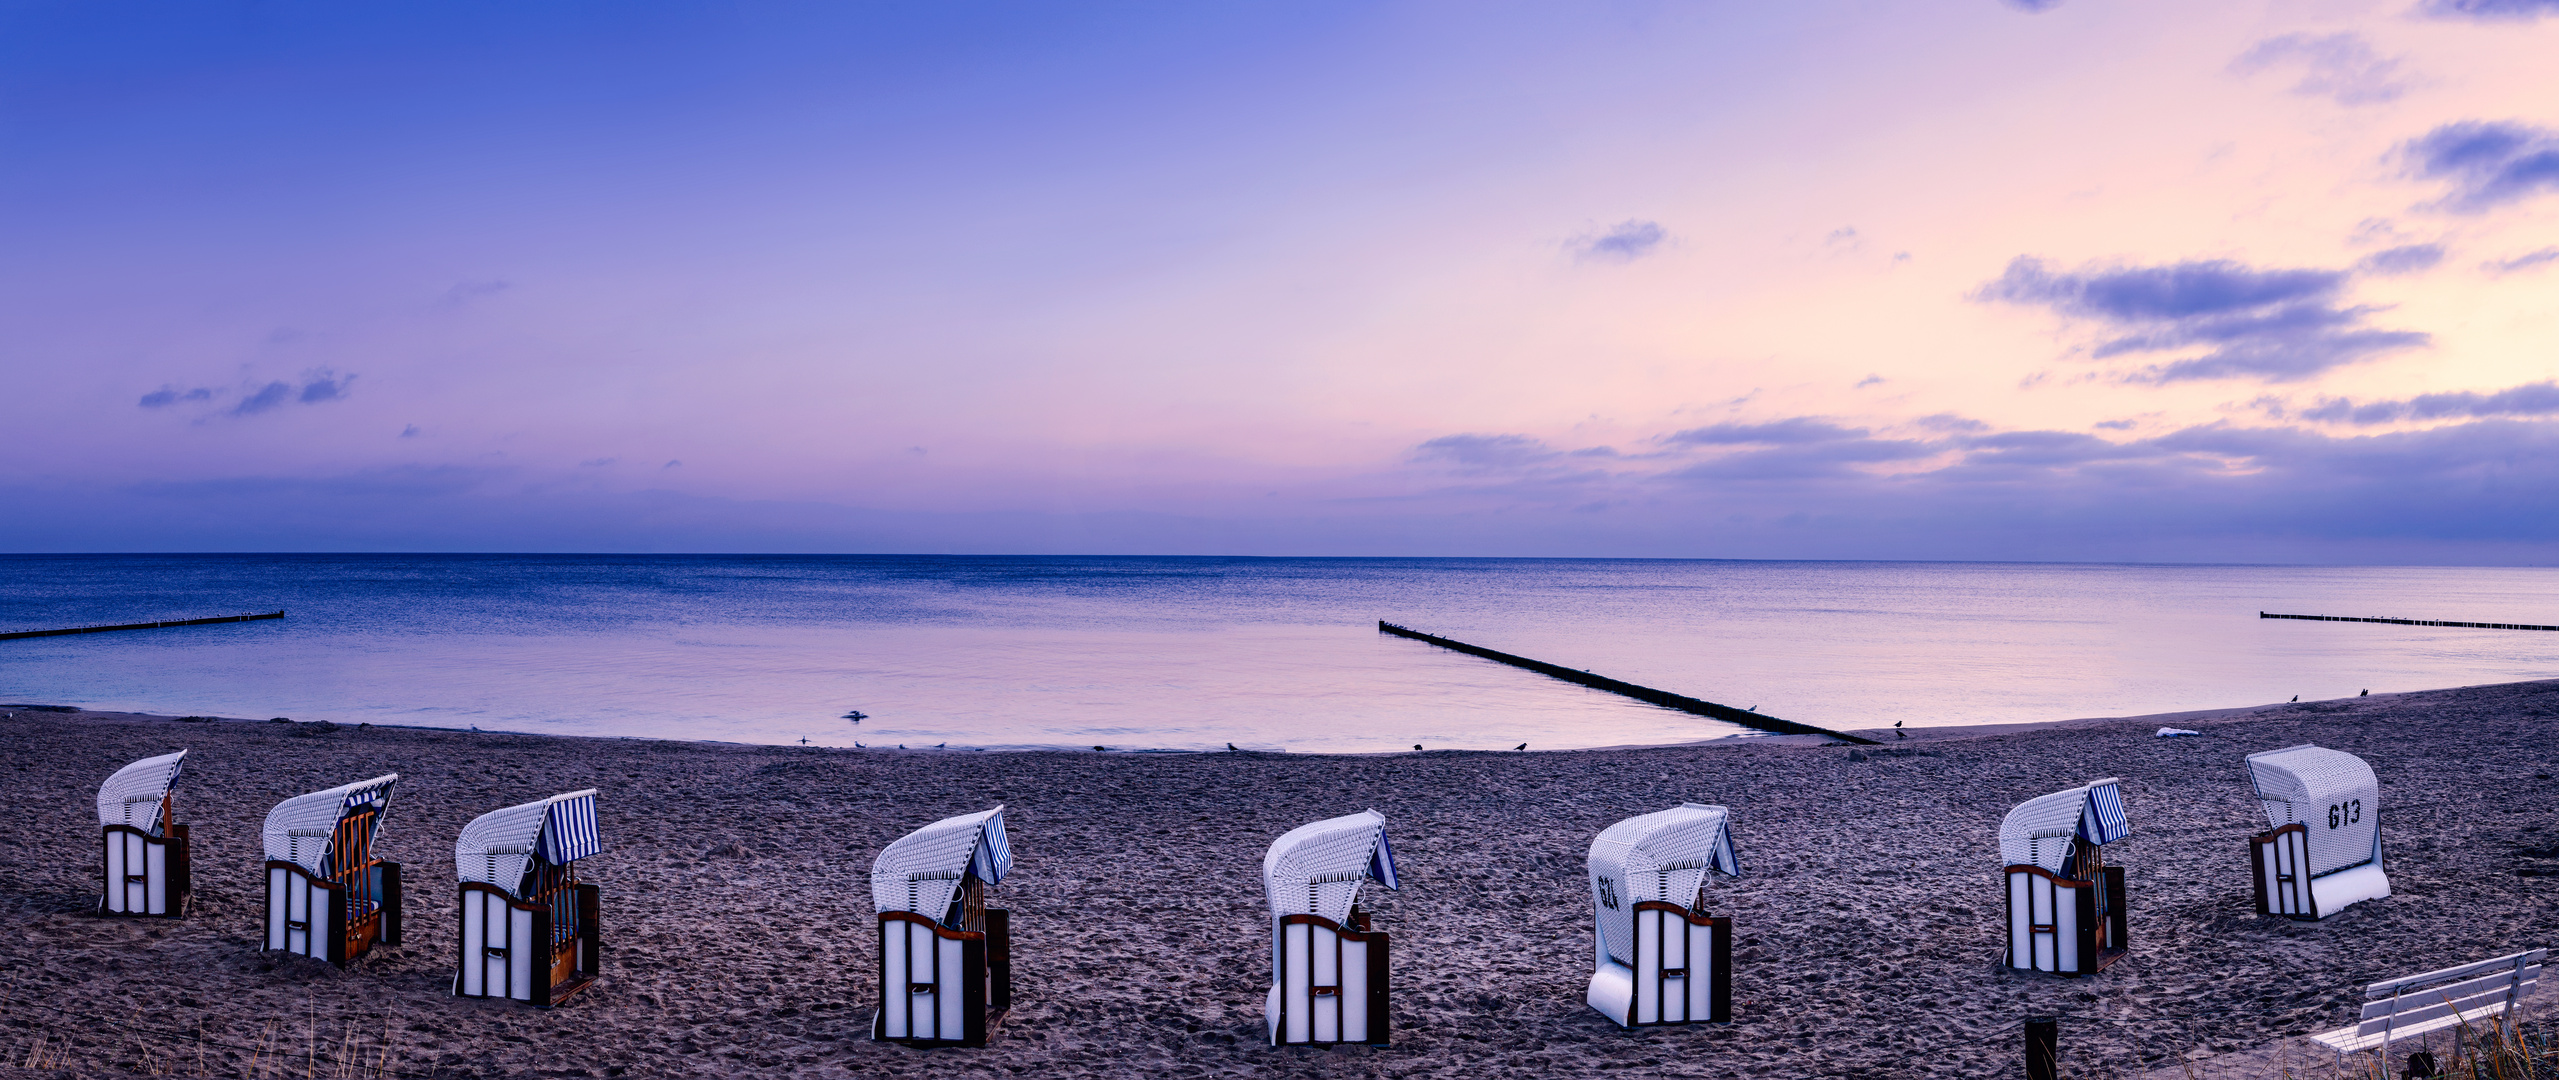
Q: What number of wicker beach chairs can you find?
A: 8